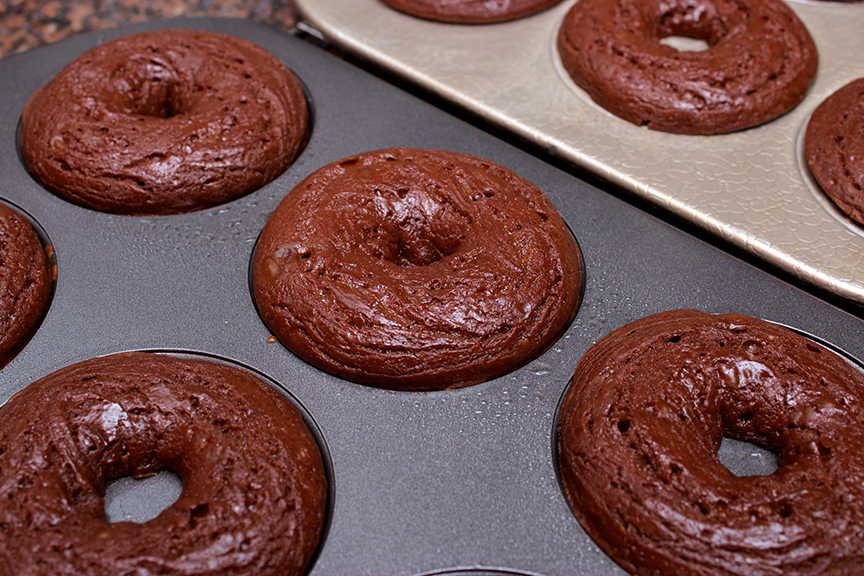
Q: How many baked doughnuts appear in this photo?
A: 8